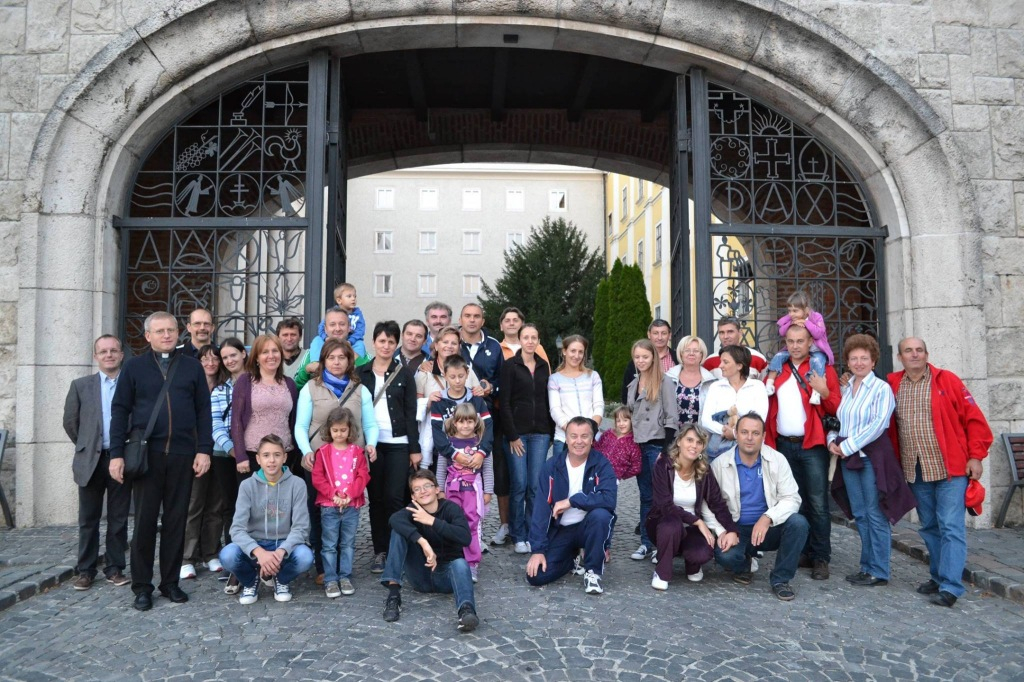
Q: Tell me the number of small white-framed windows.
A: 12